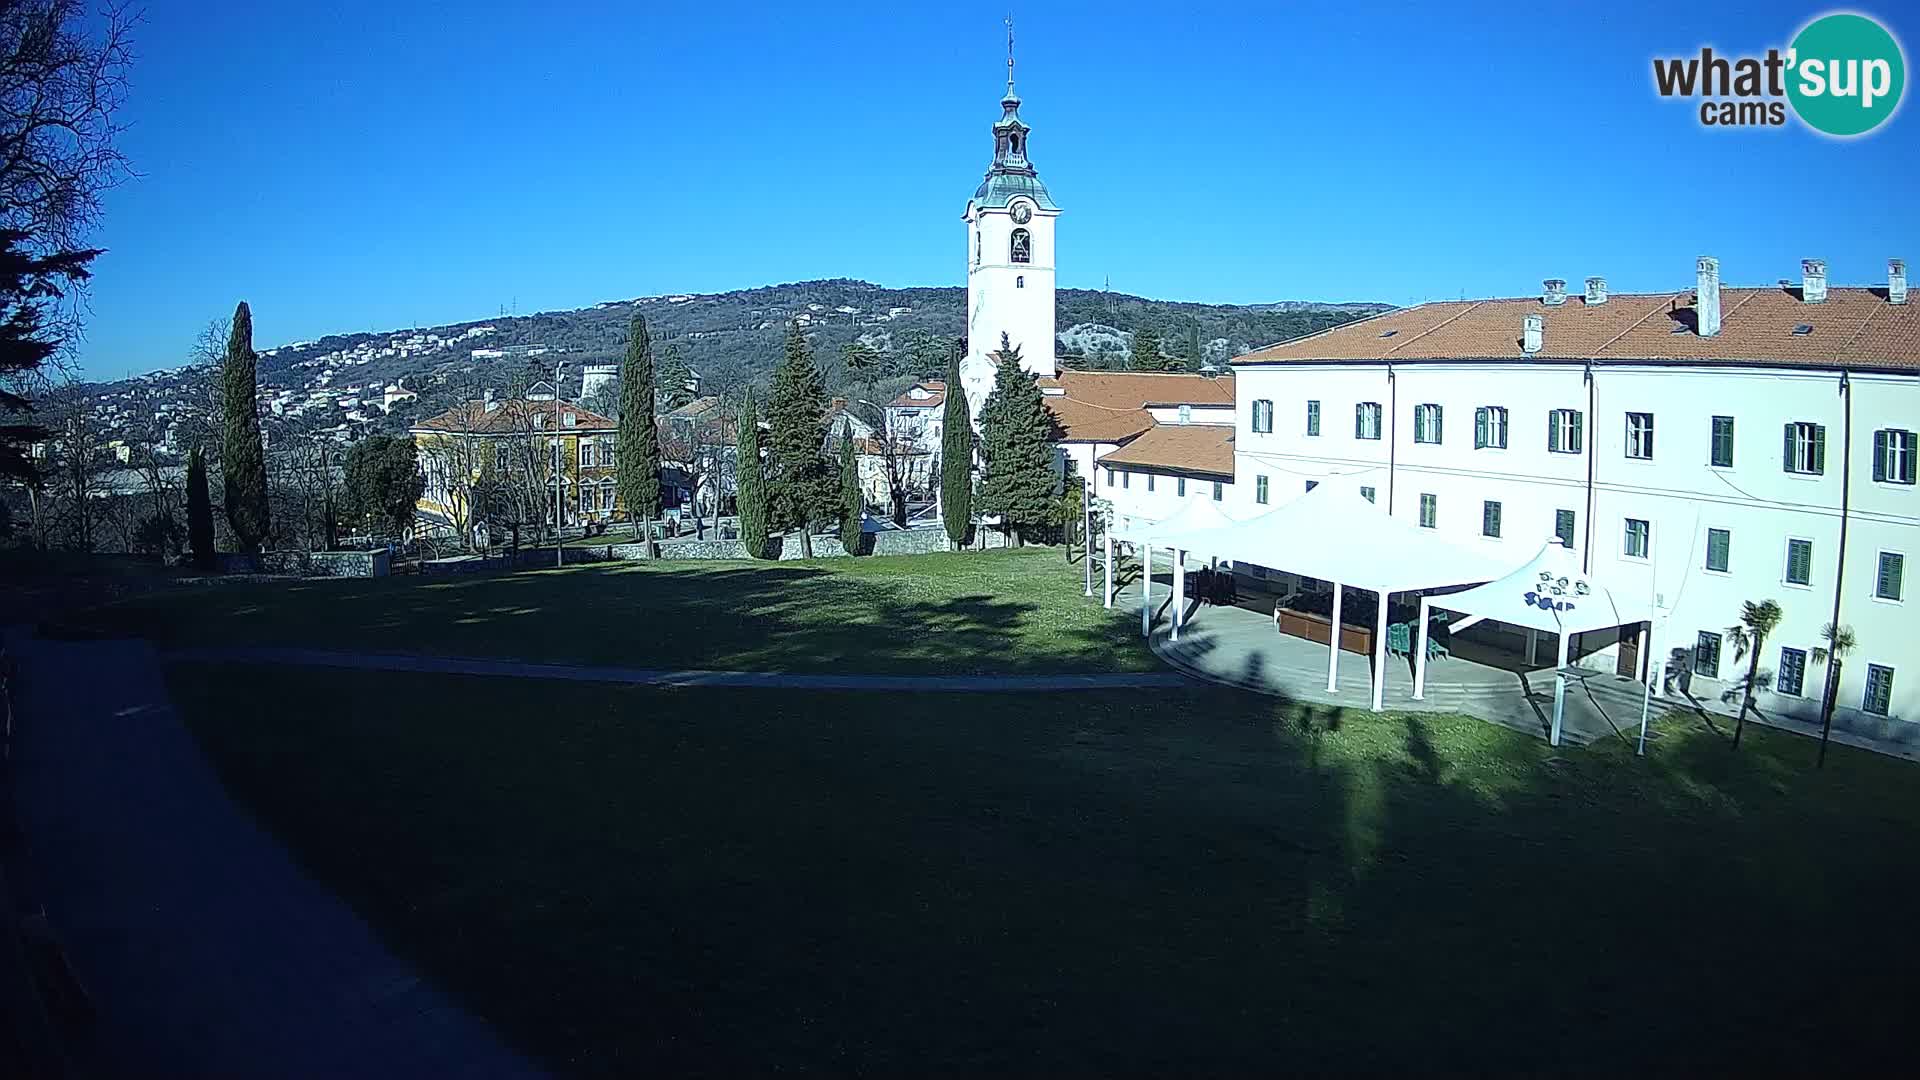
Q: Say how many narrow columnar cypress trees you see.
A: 6